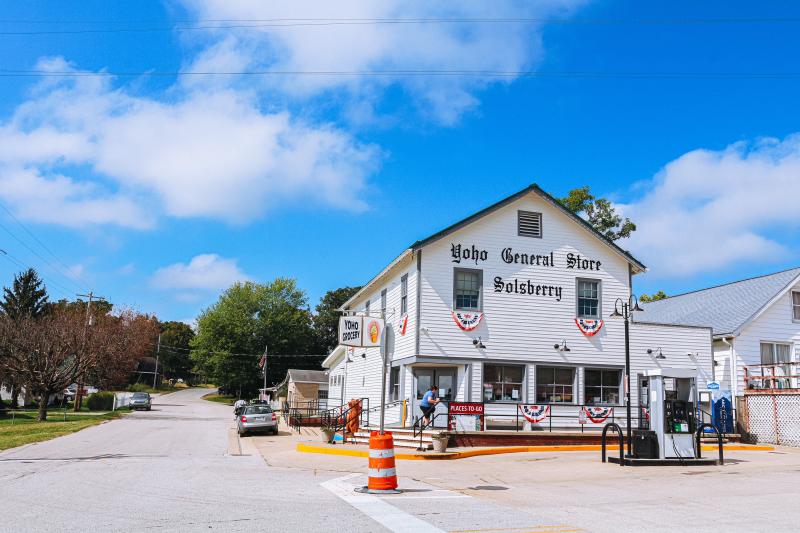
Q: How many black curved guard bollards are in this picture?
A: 2